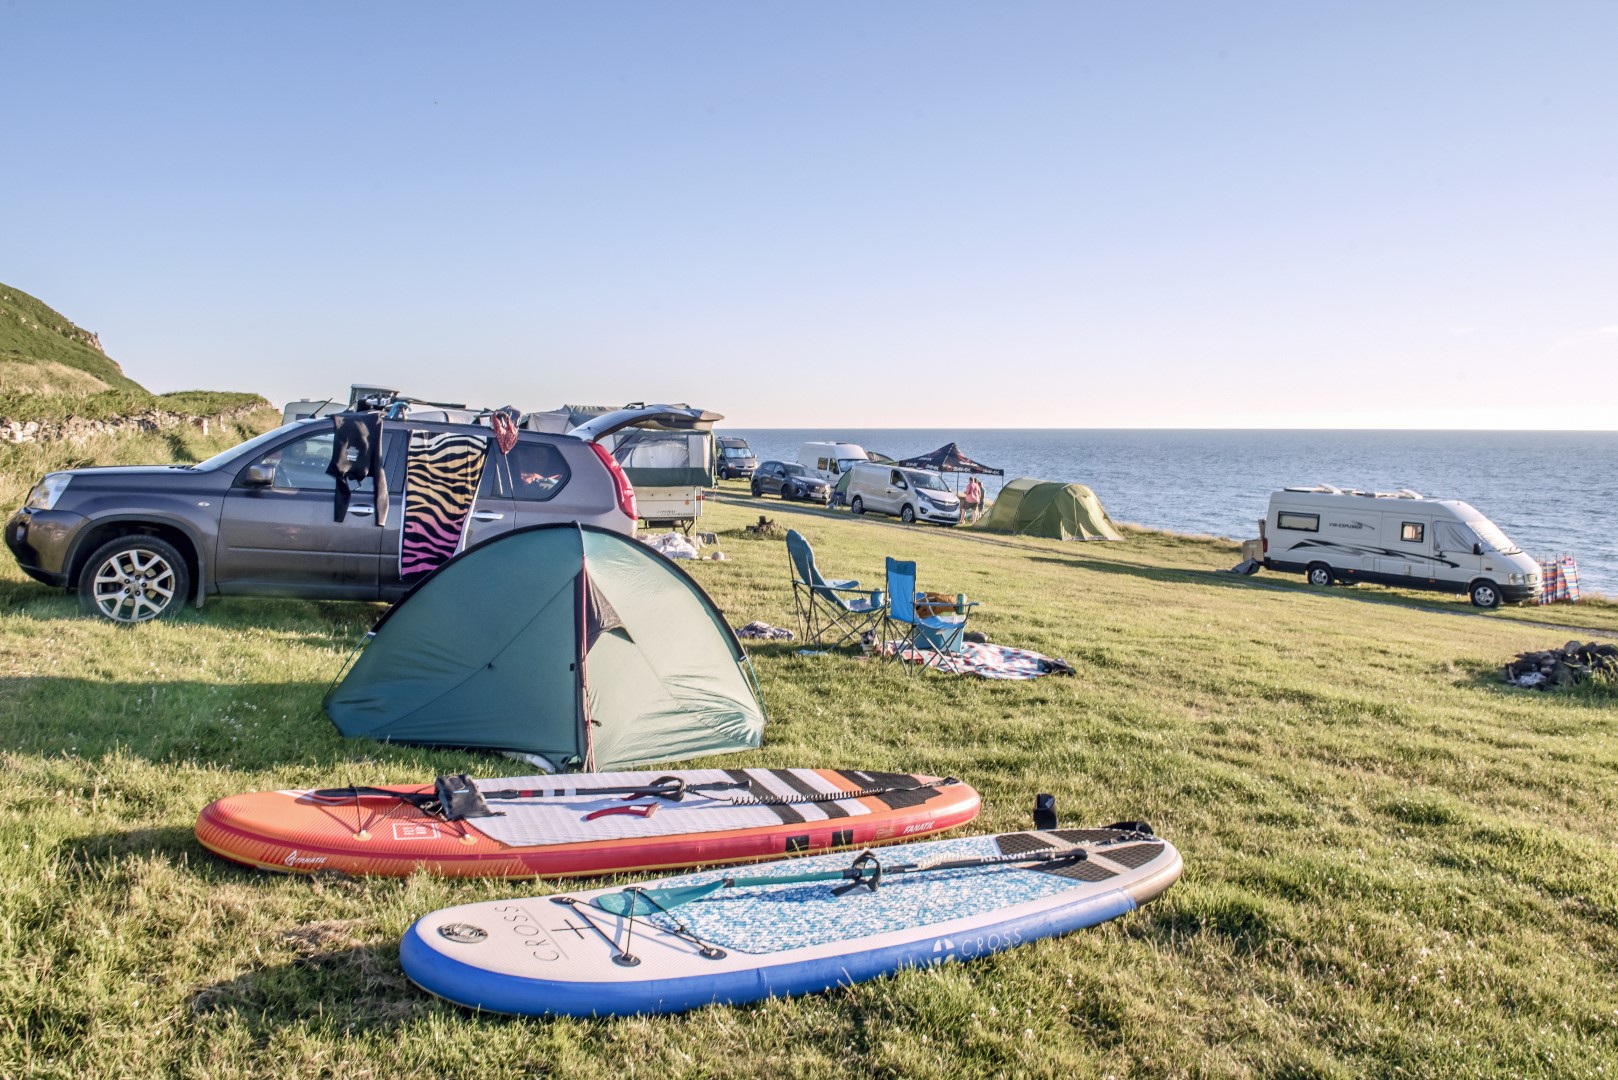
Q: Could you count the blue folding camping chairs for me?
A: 2